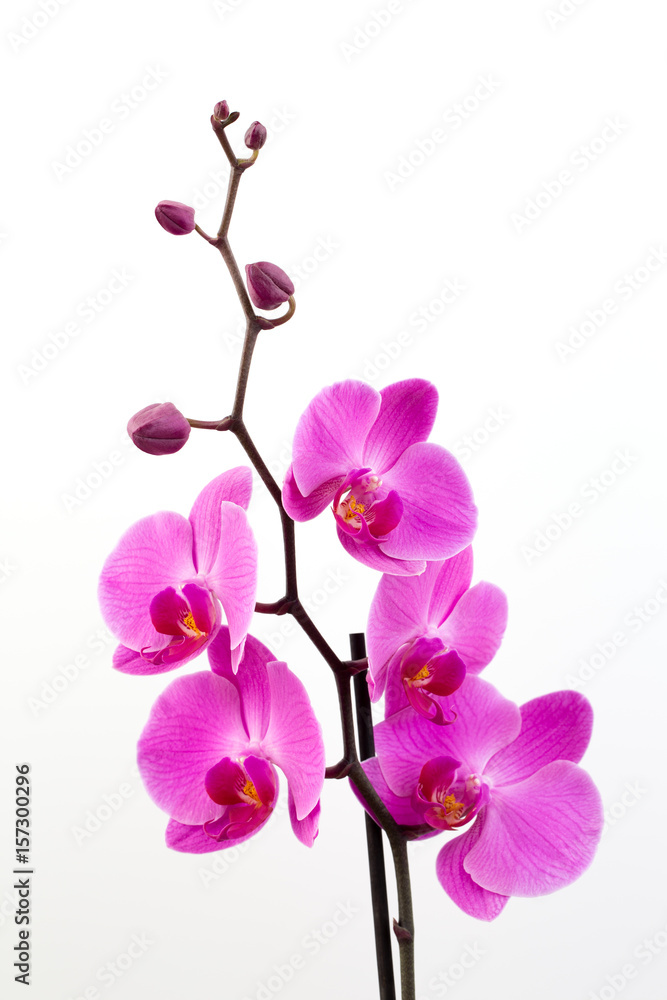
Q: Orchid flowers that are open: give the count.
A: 5